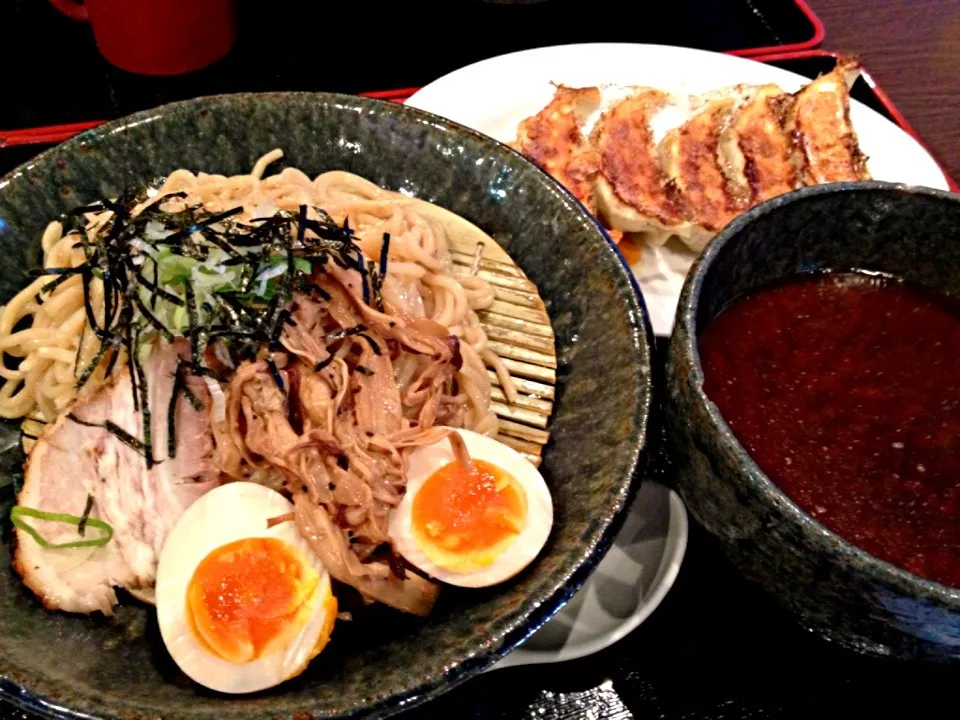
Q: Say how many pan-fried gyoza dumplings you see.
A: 5